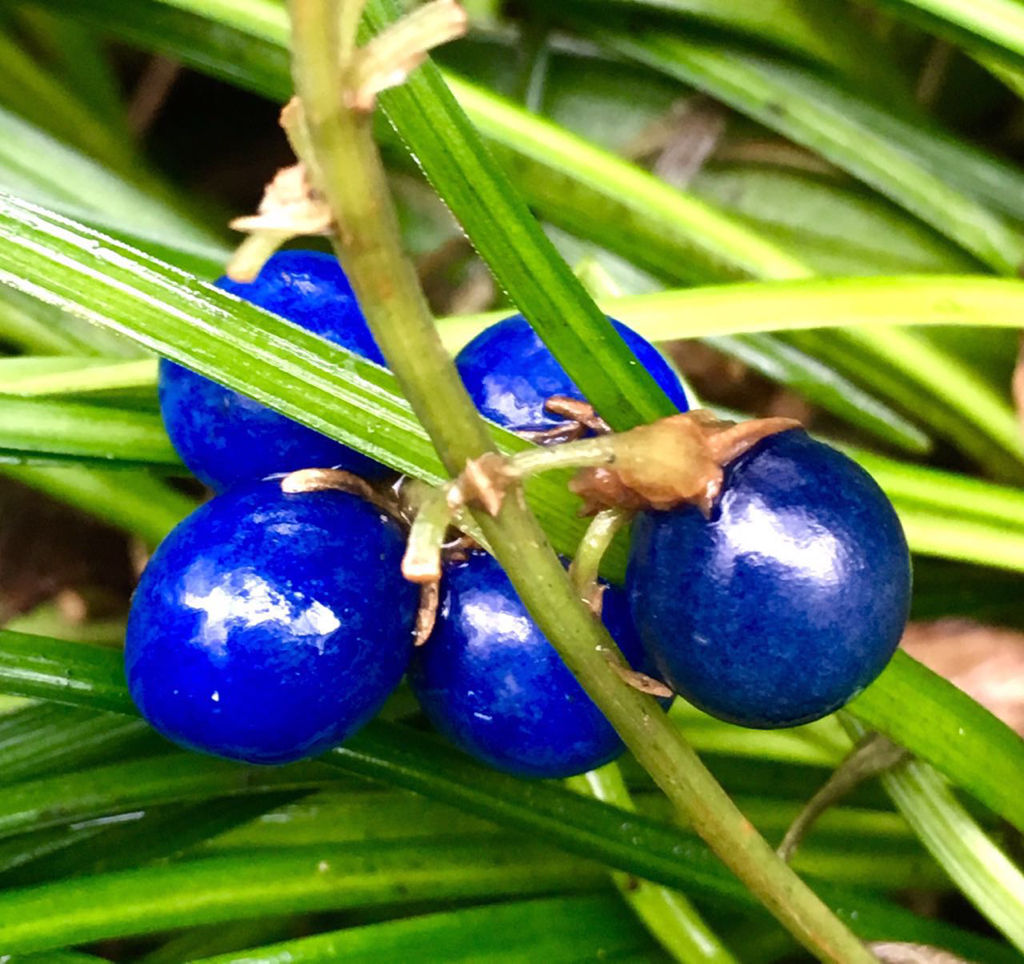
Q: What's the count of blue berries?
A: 5